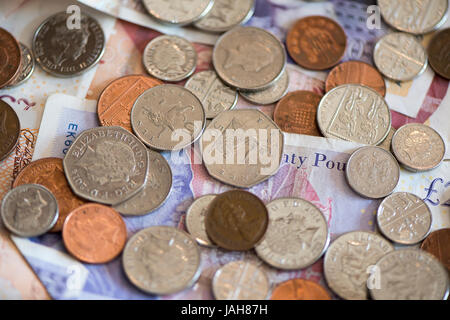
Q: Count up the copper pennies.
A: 12